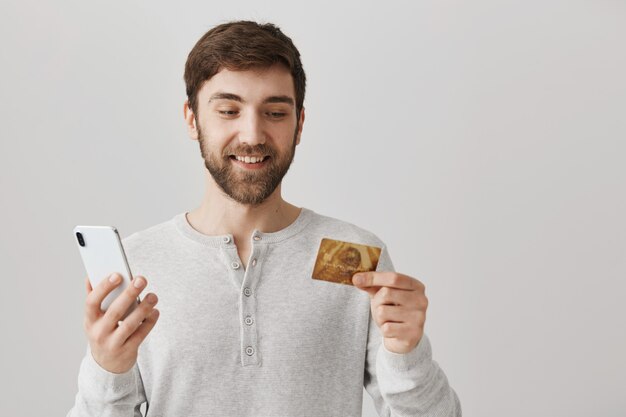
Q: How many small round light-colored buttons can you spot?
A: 5